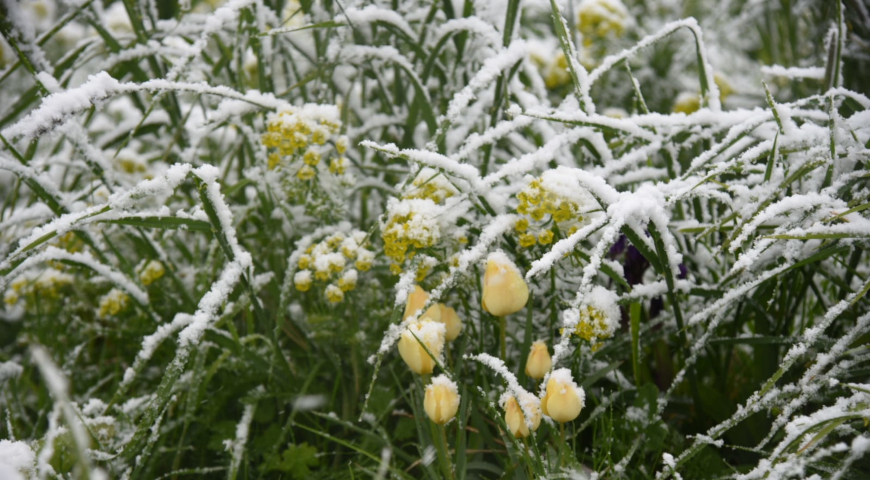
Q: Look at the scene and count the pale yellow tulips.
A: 8